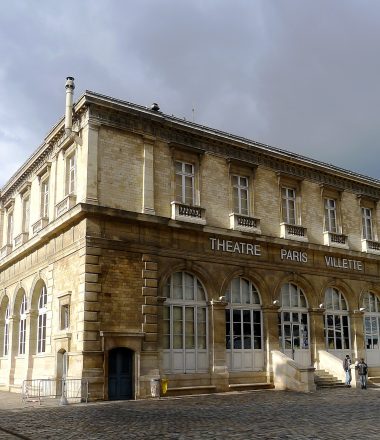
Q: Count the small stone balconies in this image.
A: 9